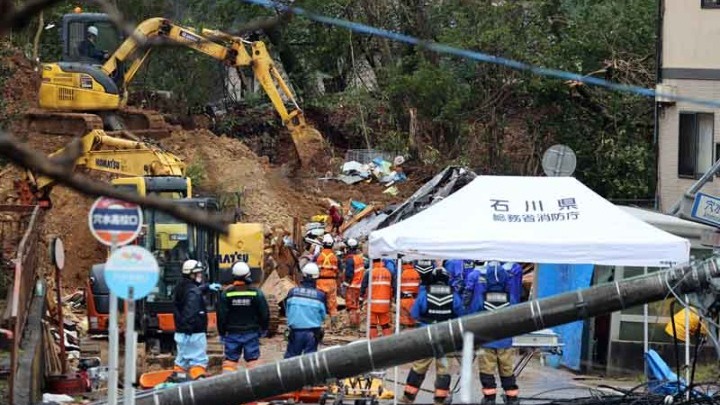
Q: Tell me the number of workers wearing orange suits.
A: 4